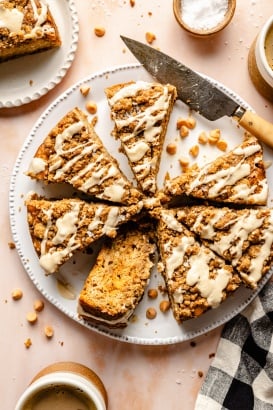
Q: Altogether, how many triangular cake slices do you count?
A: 6